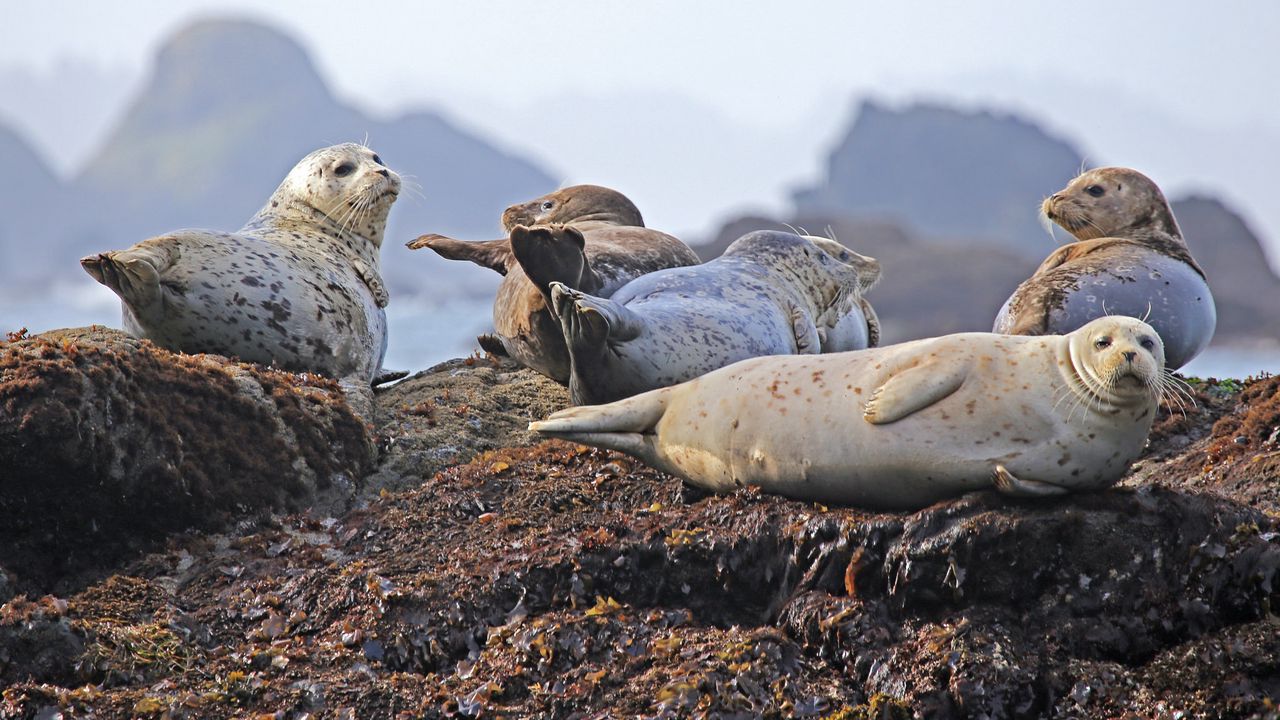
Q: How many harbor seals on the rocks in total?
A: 6